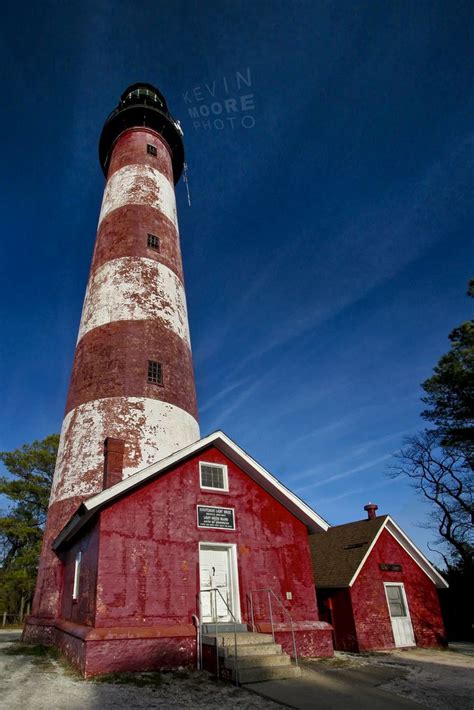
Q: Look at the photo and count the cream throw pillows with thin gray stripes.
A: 0